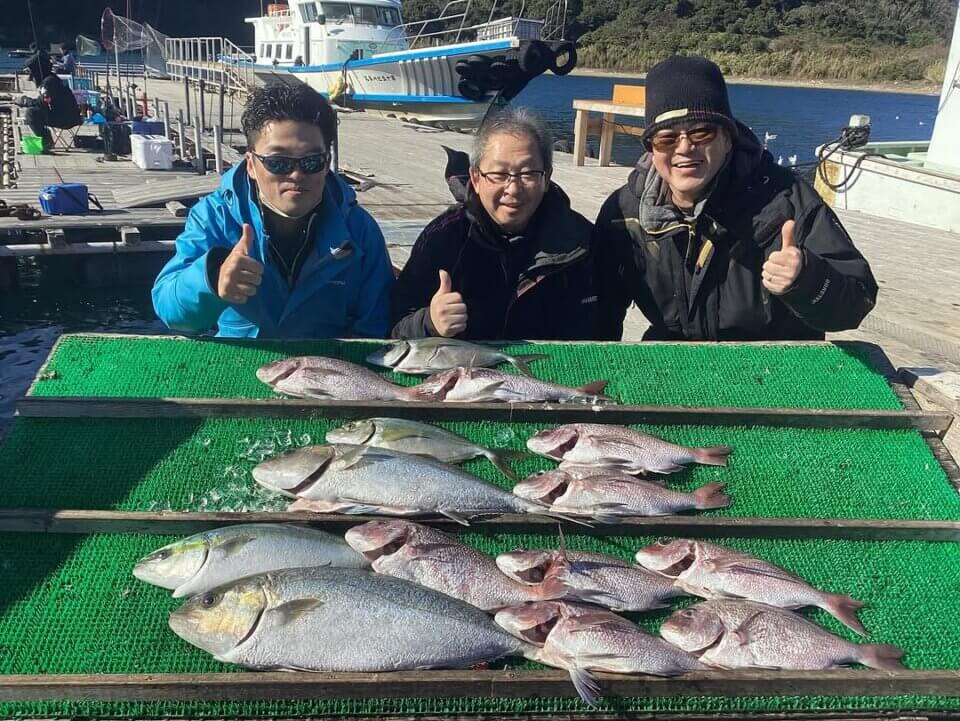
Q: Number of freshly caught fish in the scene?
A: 14